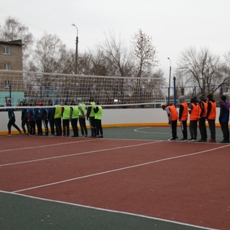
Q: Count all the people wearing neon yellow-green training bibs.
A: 6